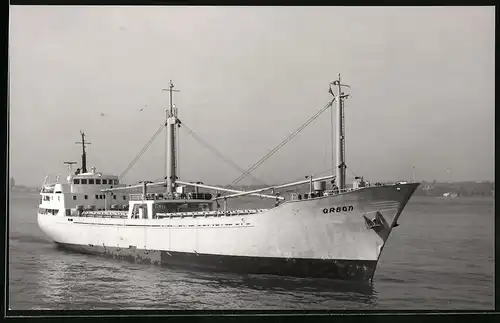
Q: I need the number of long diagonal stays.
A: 3